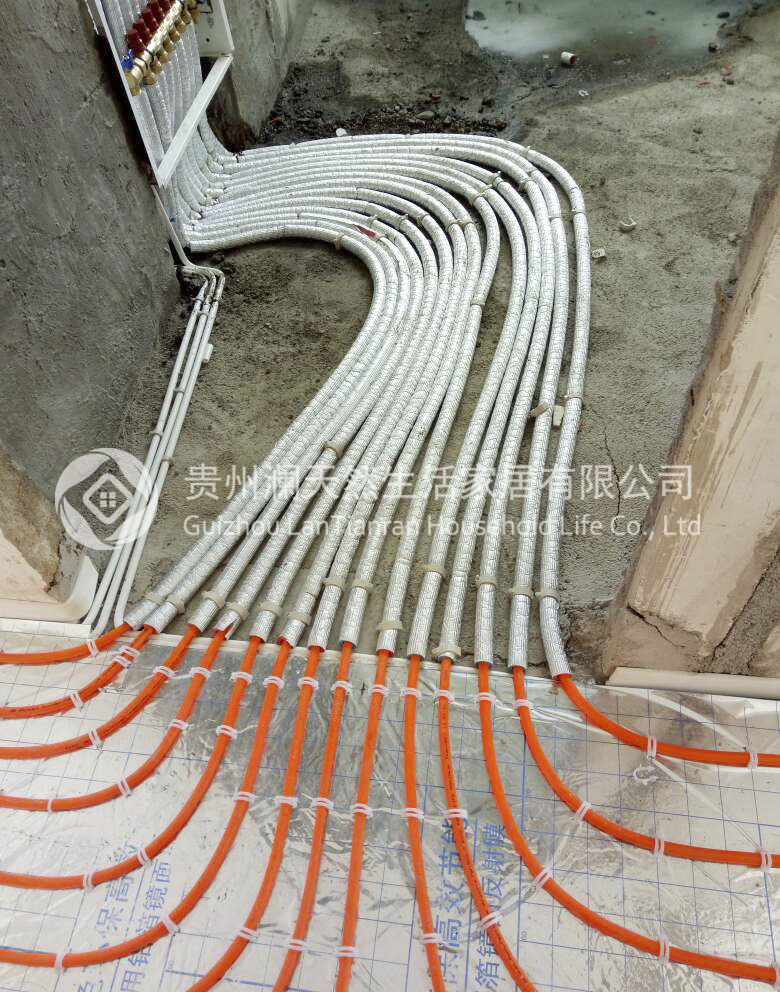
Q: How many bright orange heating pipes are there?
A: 14